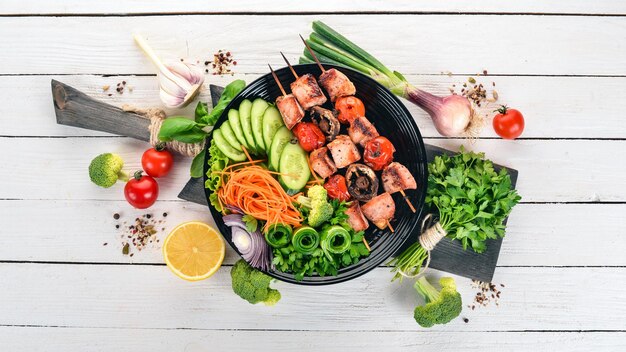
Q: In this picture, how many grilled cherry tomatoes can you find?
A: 4